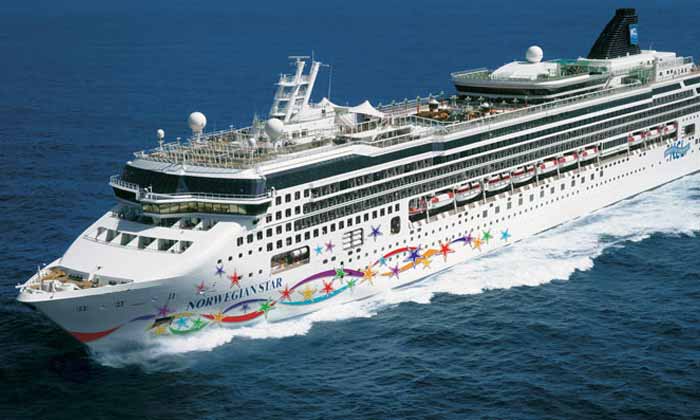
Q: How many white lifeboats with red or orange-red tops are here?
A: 10